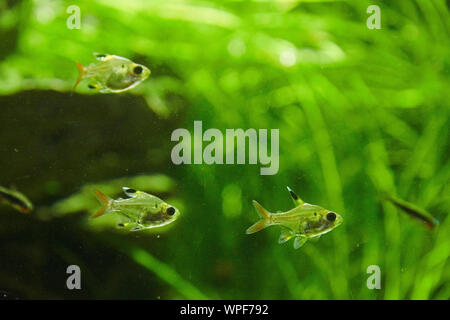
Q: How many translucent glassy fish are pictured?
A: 3